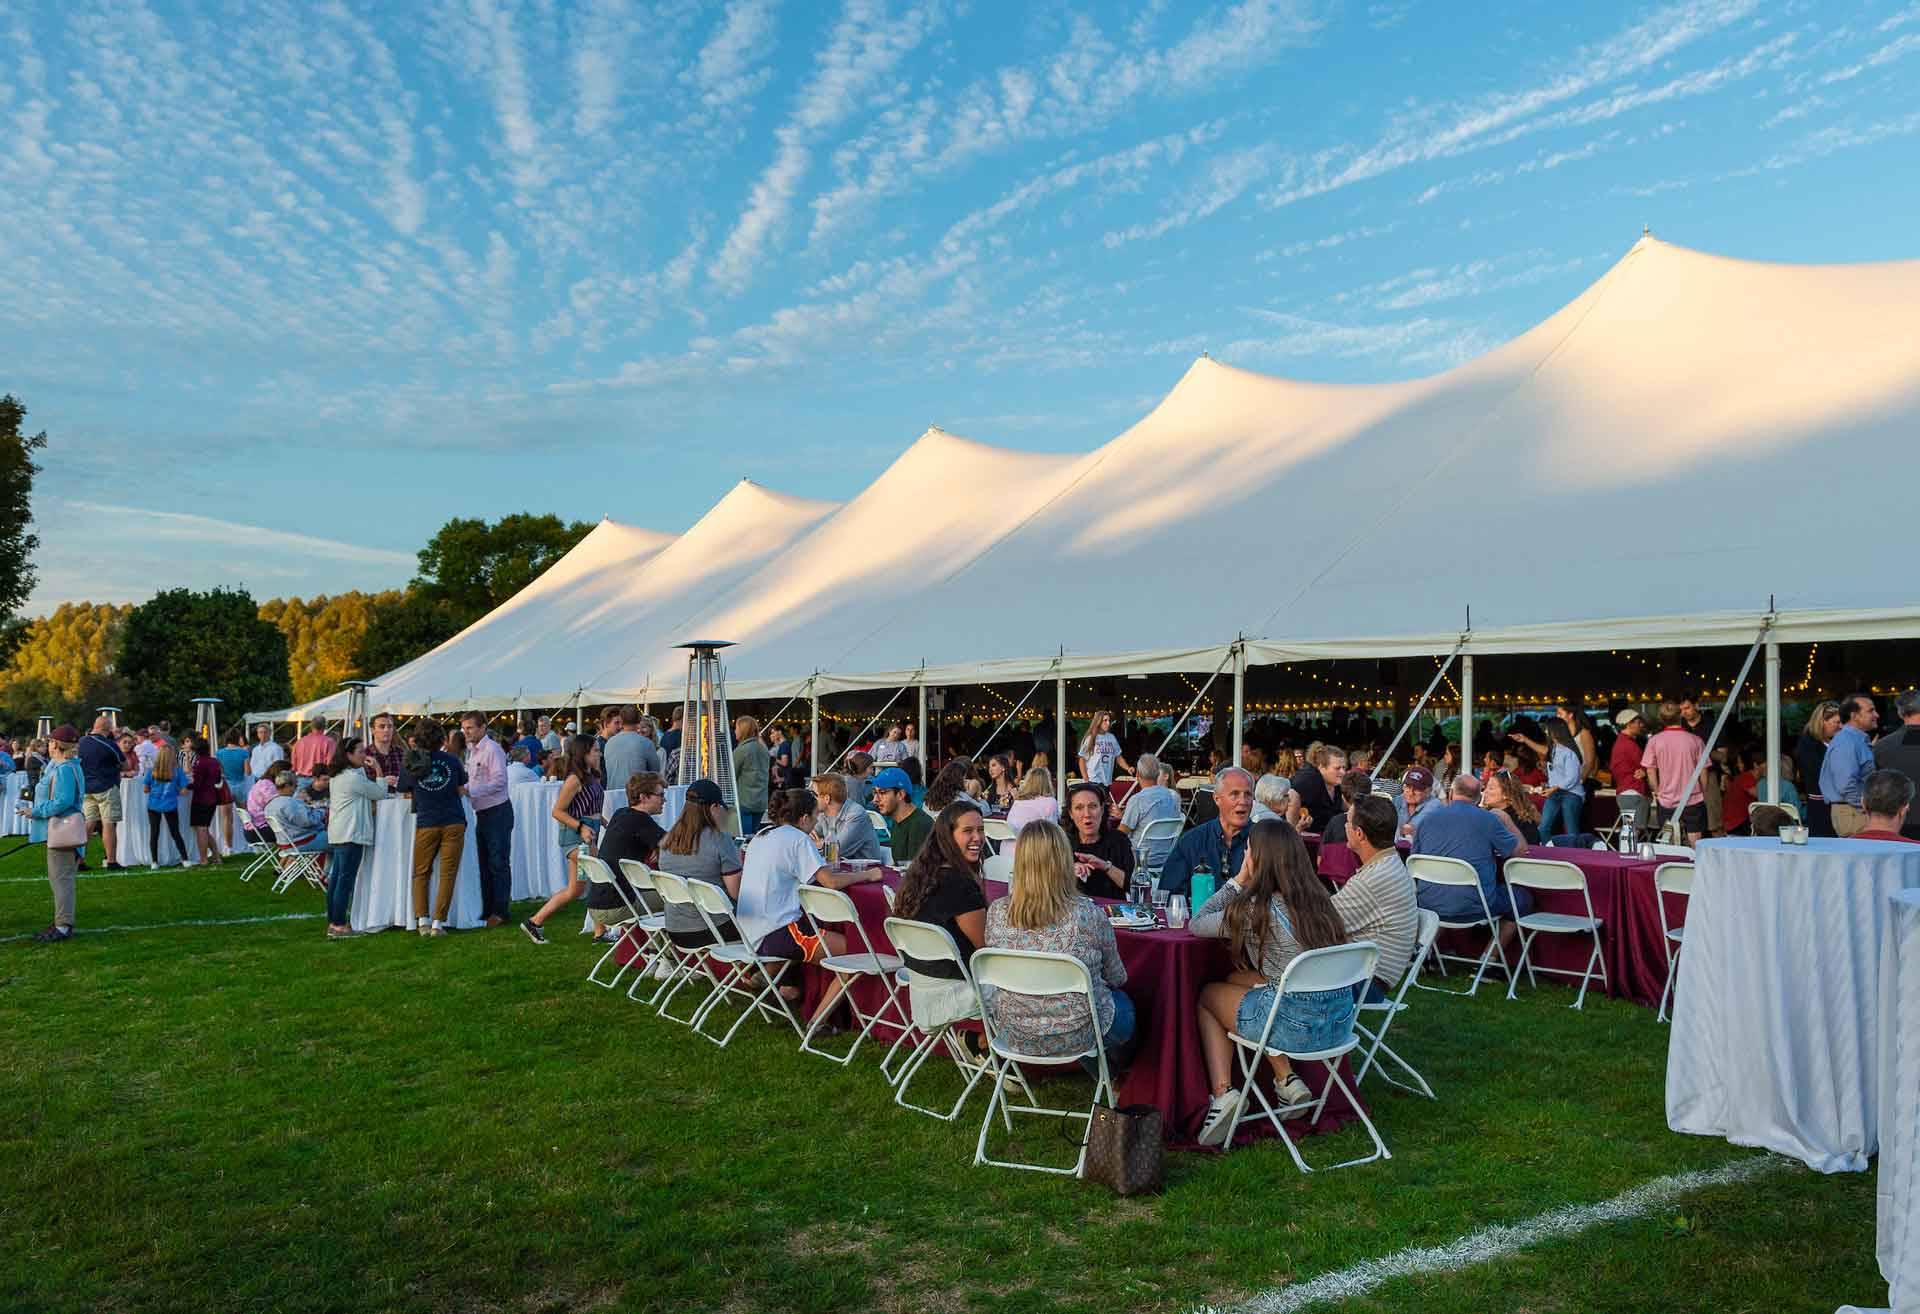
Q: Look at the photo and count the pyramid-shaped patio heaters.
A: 5